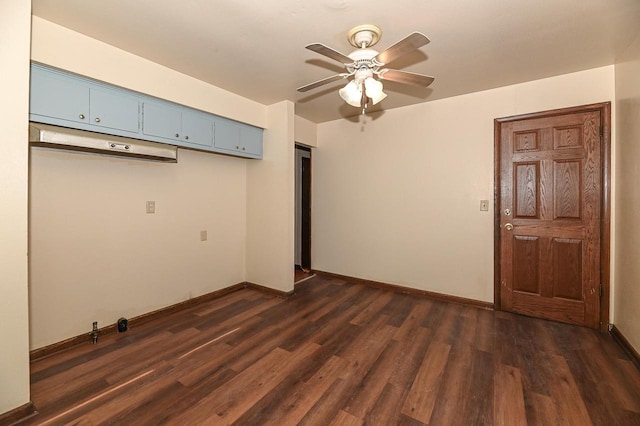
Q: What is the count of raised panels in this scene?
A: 6